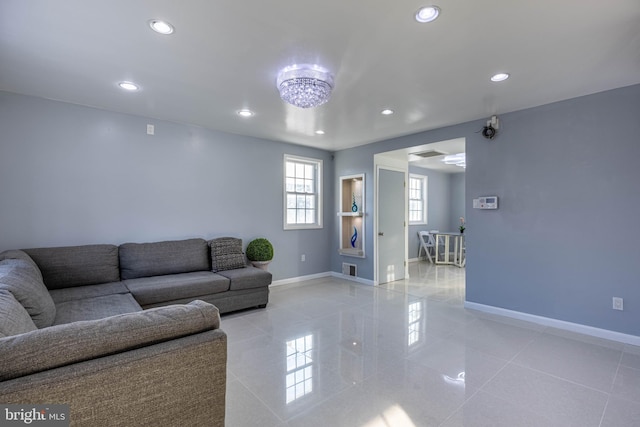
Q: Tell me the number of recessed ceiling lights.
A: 7